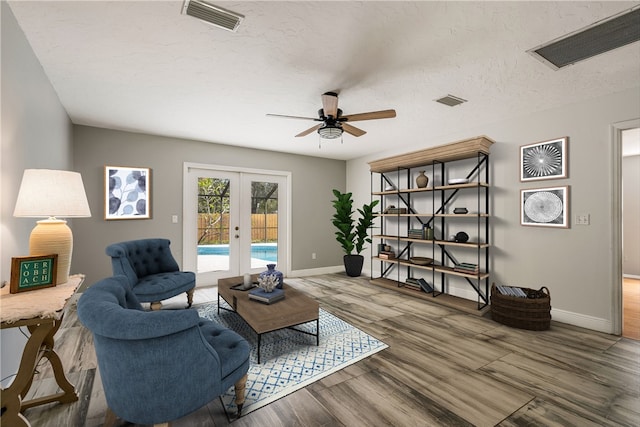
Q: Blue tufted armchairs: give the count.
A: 2